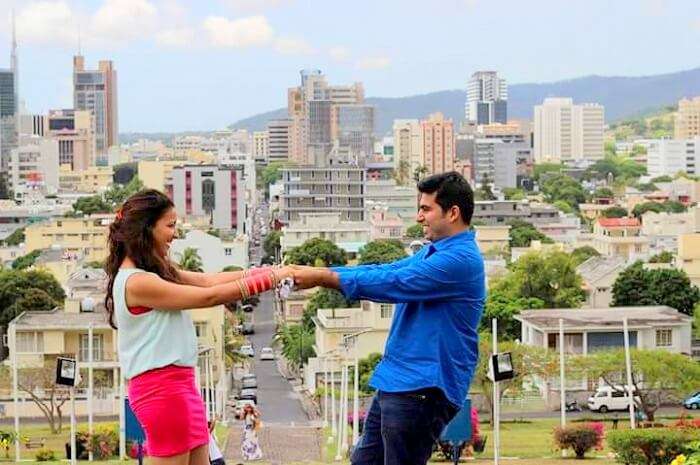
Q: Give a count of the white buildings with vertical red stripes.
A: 1